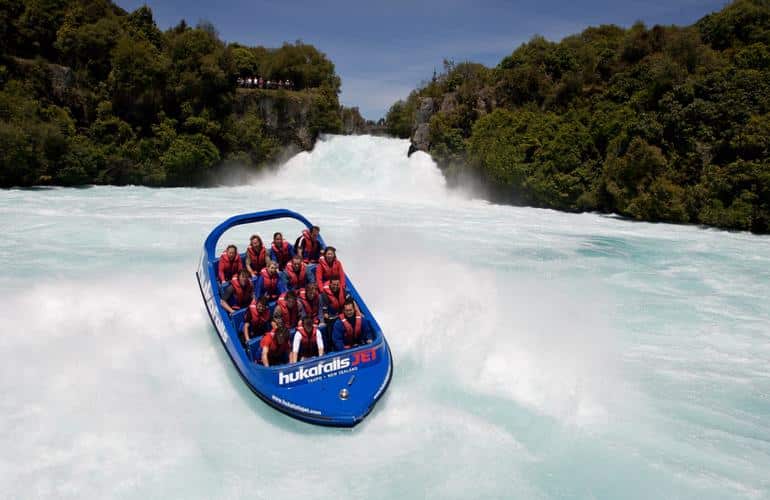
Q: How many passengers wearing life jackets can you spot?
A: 15